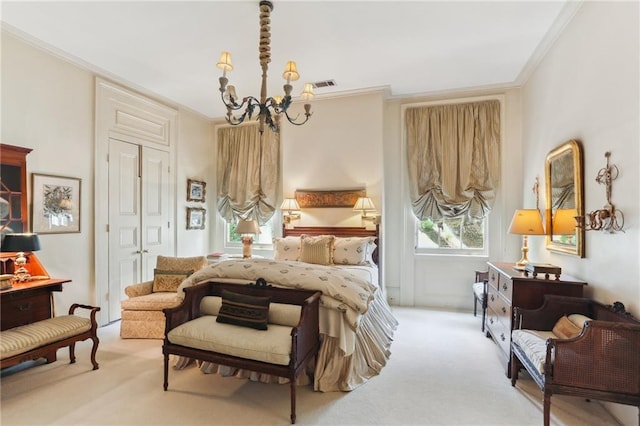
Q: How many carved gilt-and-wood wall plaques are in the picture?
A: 1